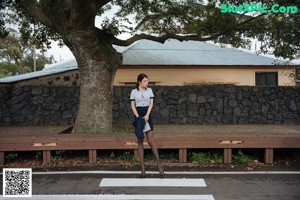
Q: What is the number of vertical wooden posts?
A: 7